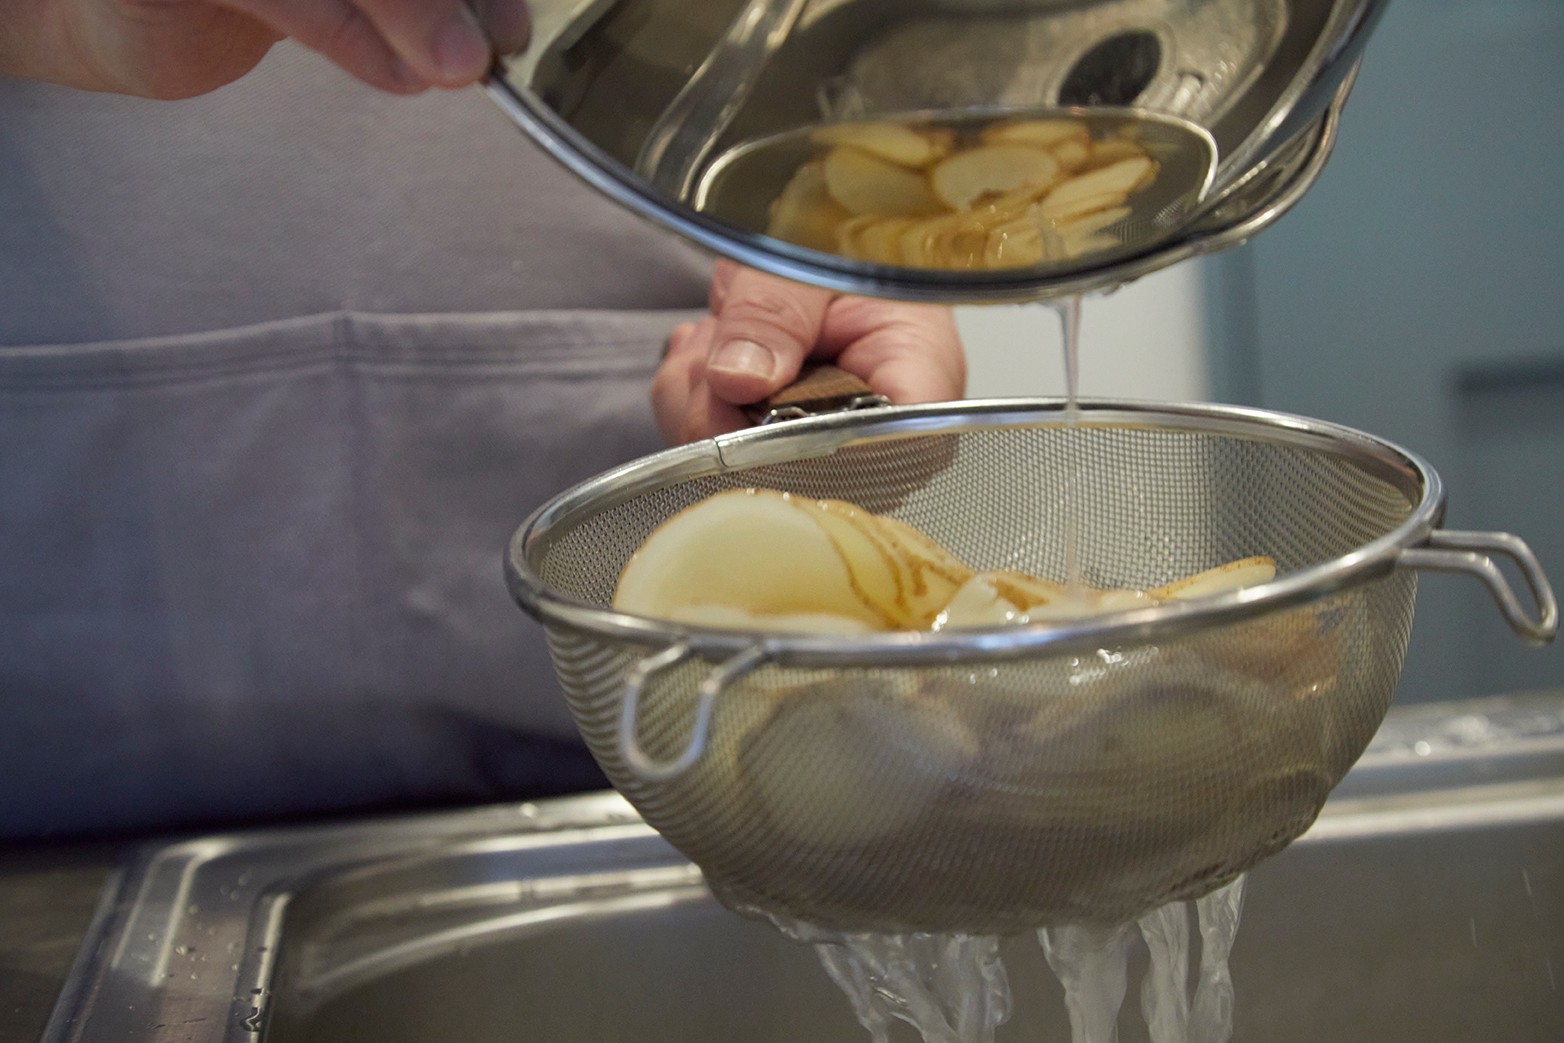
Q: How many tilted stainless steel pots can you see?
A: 1